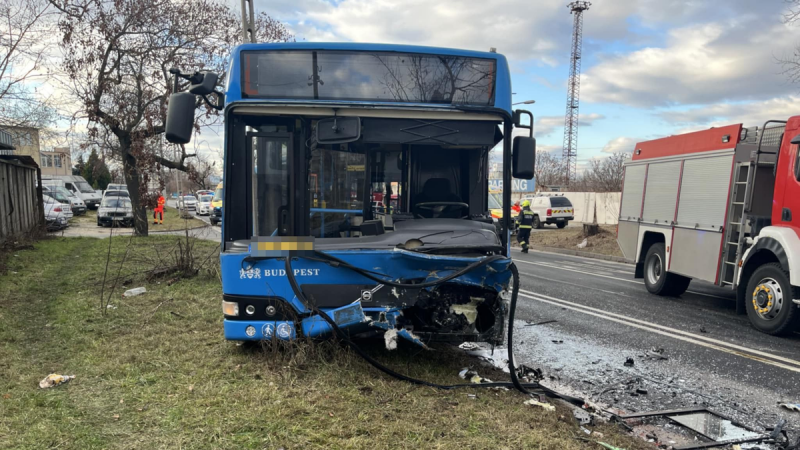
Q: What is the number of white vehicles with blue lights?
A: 2